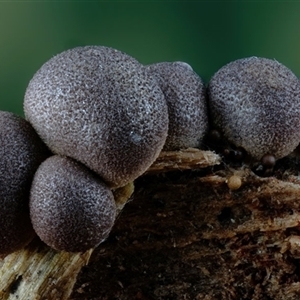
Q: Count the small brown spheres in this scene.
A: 2